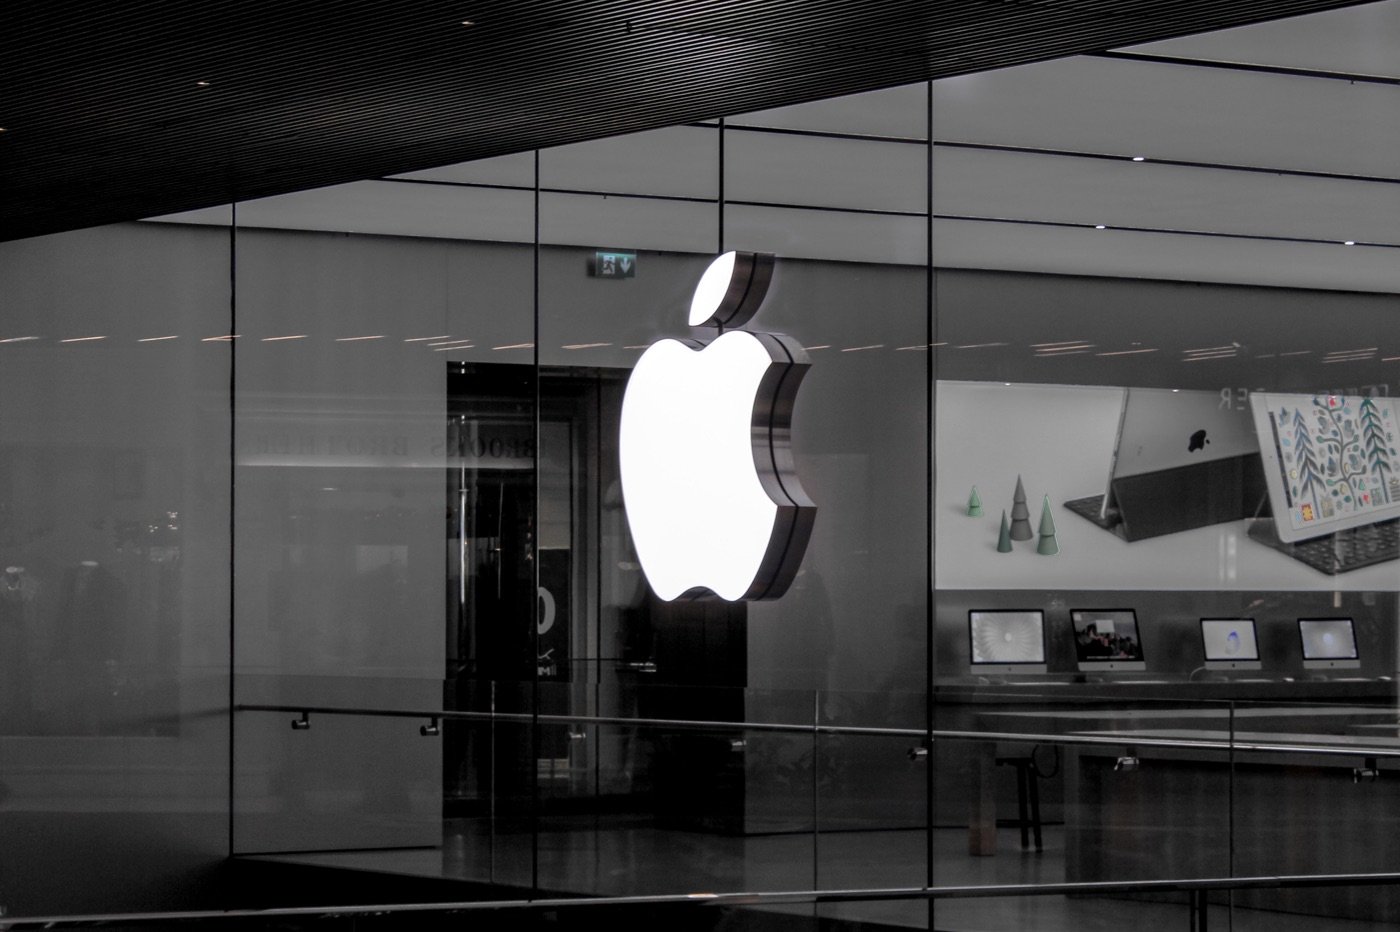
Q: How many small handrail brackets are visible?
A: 7